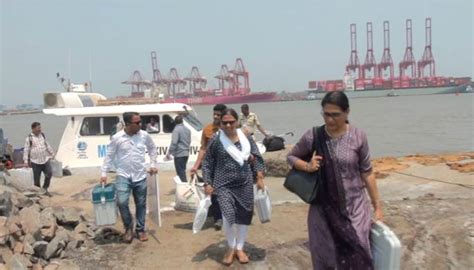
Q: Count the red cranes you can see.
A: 11